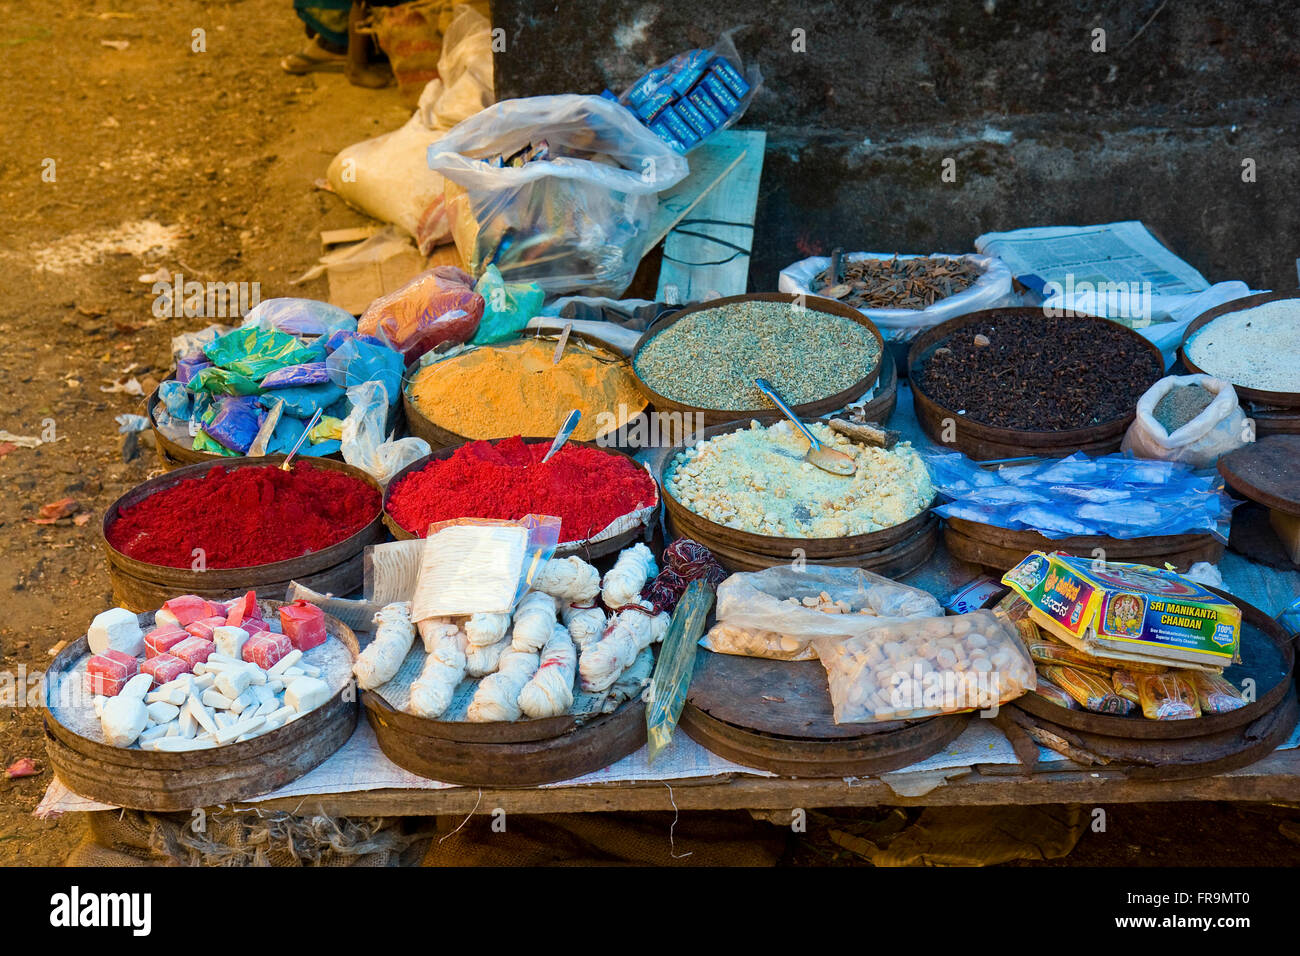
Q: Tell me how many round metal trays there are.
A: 13